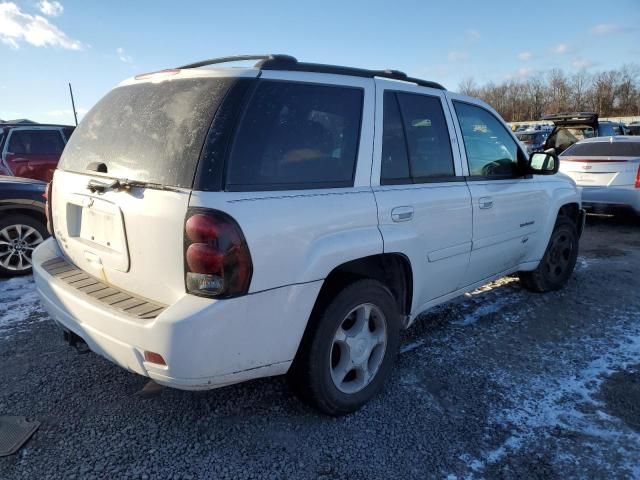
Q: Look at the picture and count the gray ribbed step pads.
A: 1